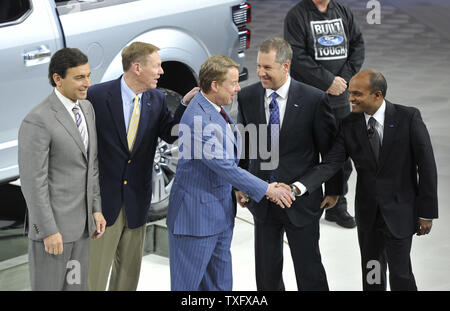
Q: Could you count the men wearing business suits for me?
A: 5